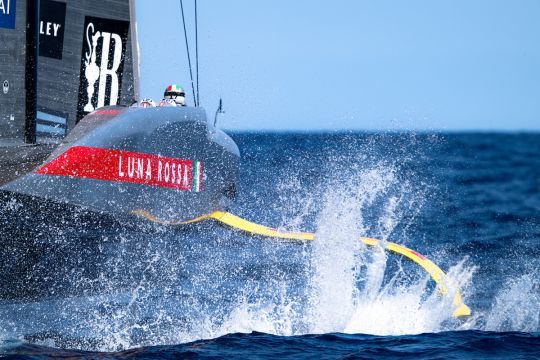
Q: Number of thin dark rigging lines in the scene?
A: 2